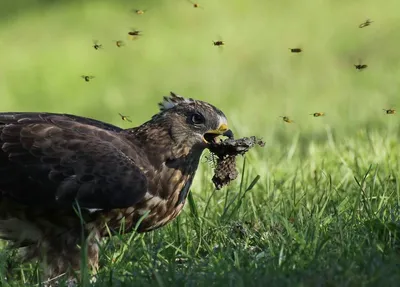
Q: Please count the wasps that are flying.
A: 14